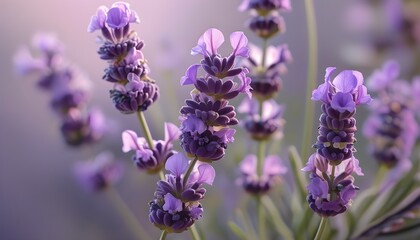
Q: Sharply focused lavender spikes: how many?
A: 3